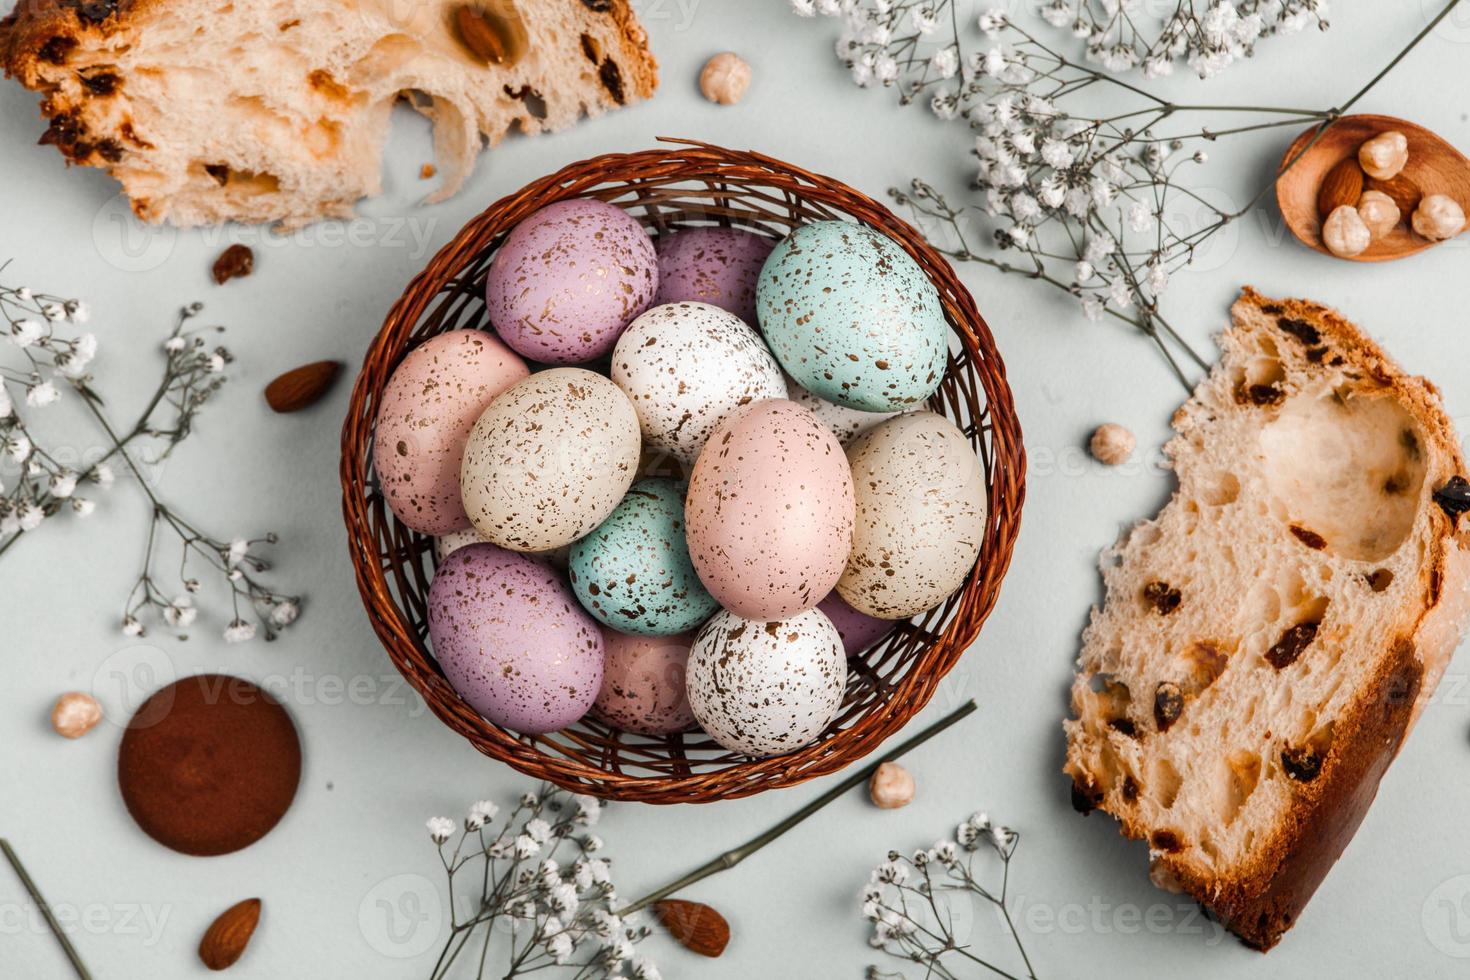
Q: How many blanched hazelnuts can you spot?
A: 8